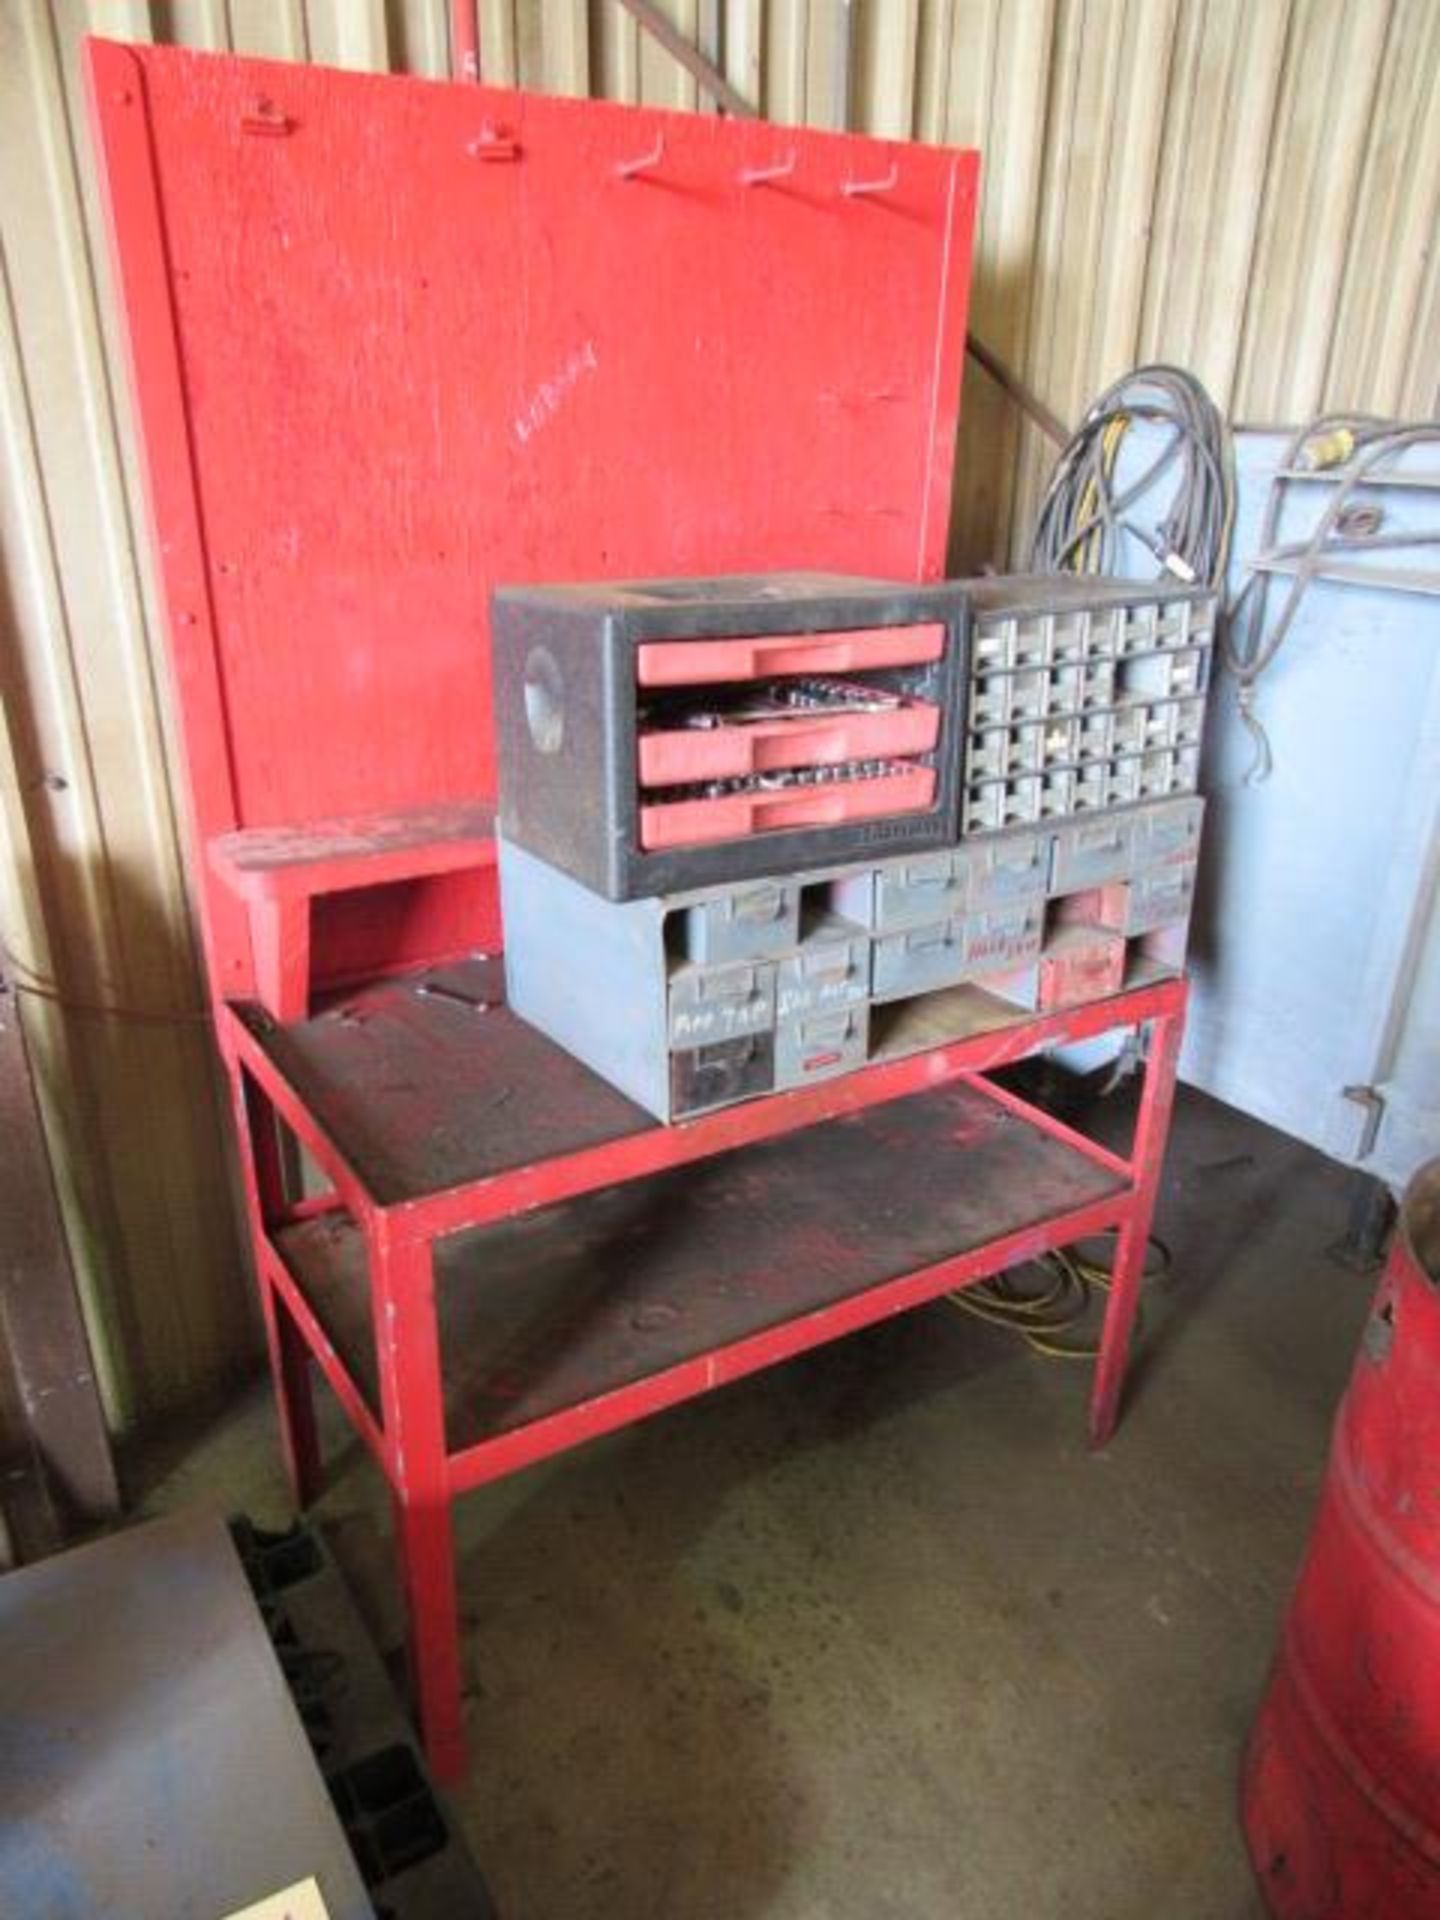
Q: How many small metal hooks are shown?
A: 3